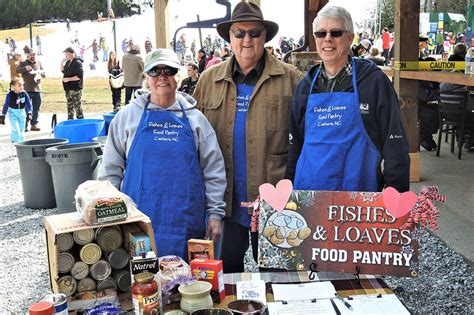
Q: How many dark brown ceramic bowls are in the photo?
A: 2